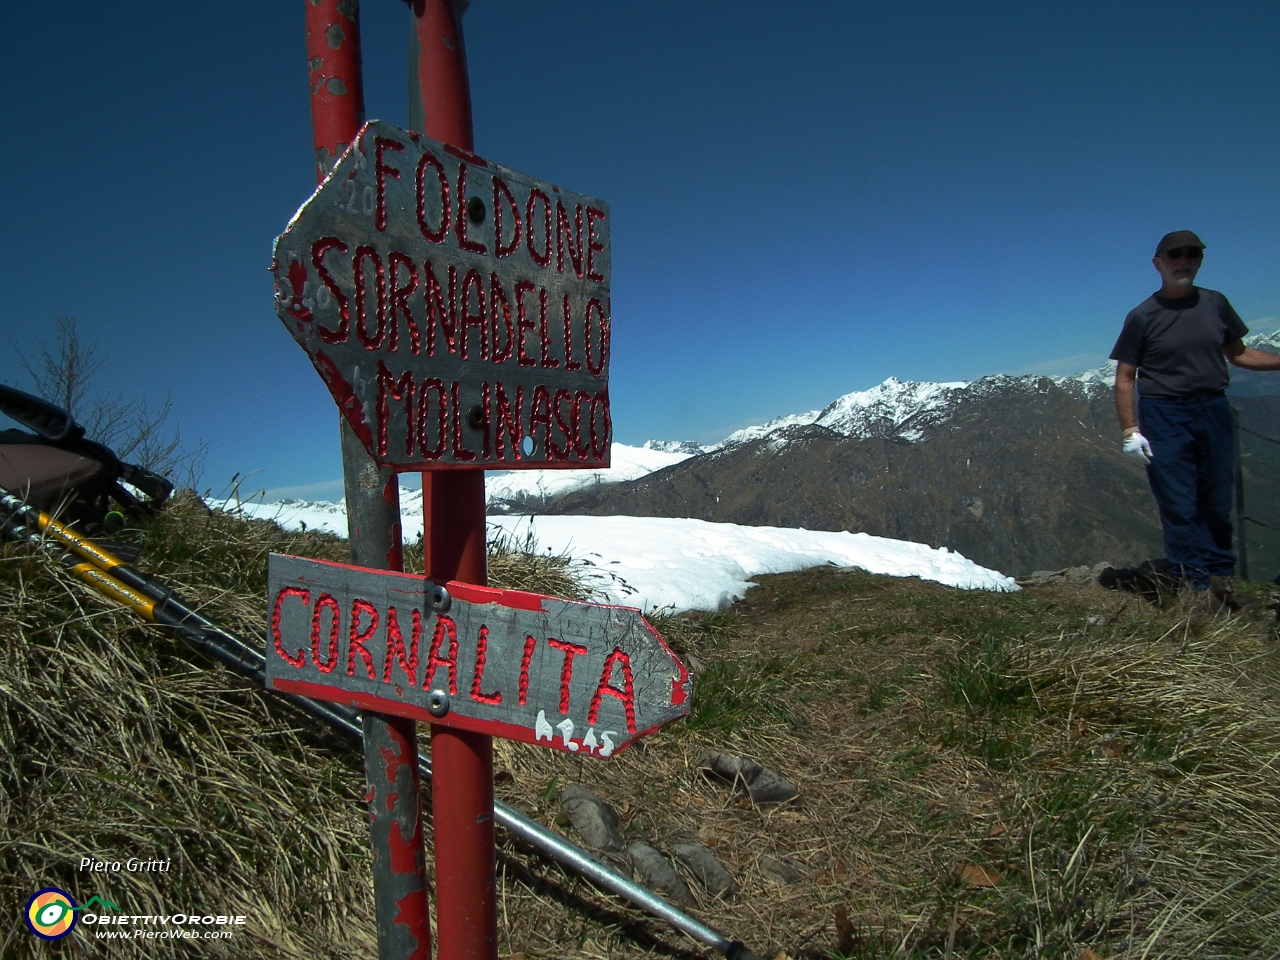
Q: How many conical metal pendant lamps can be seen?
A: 0